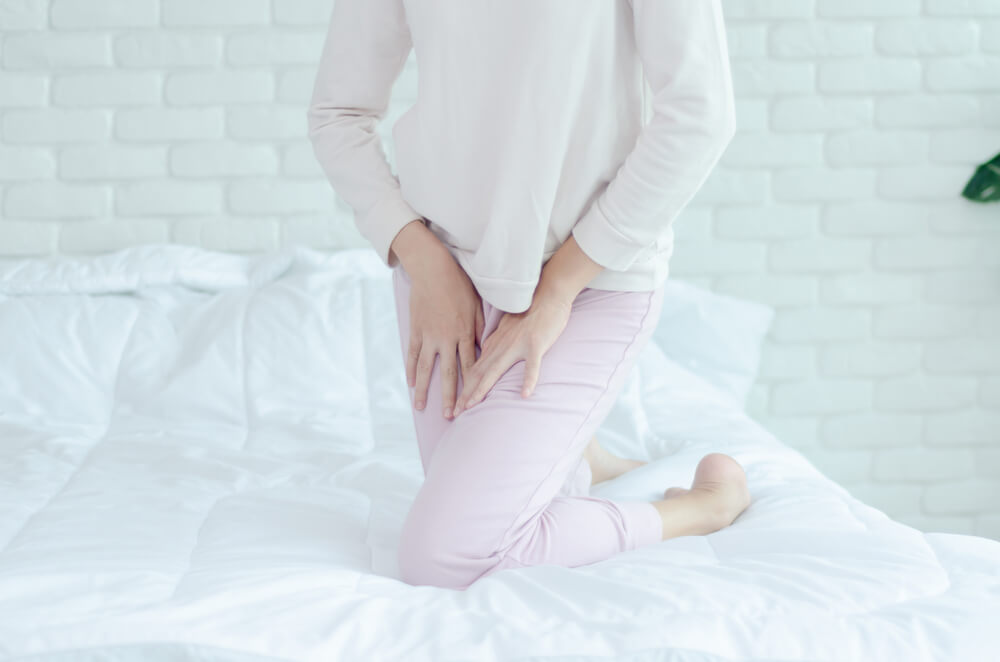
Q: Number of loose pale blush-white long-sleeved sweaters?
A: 1